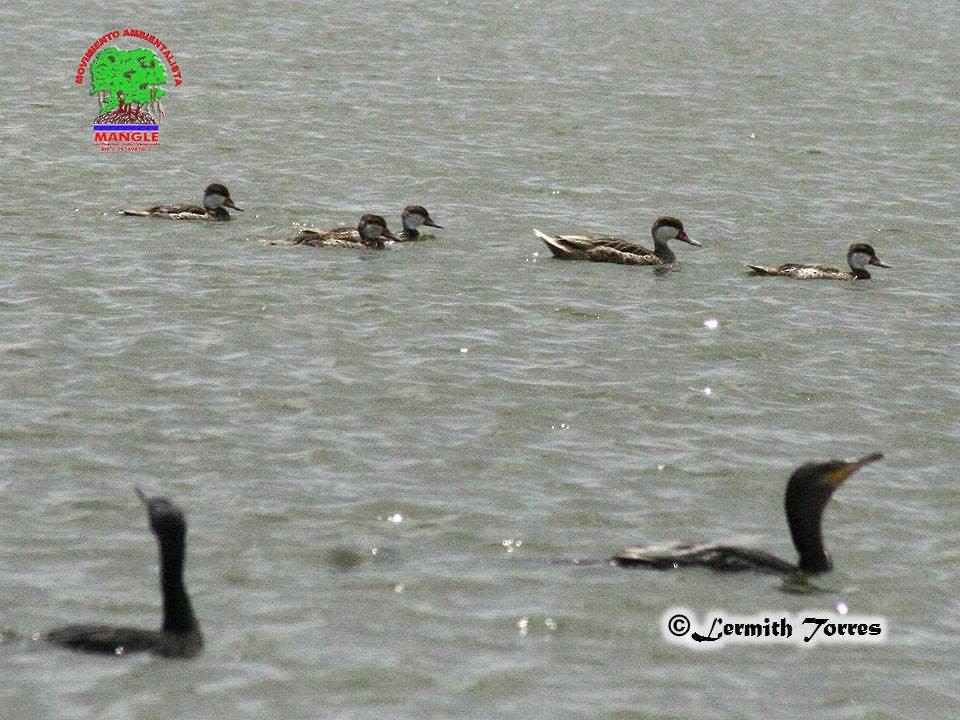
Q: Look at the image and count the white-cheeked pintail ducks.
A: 5